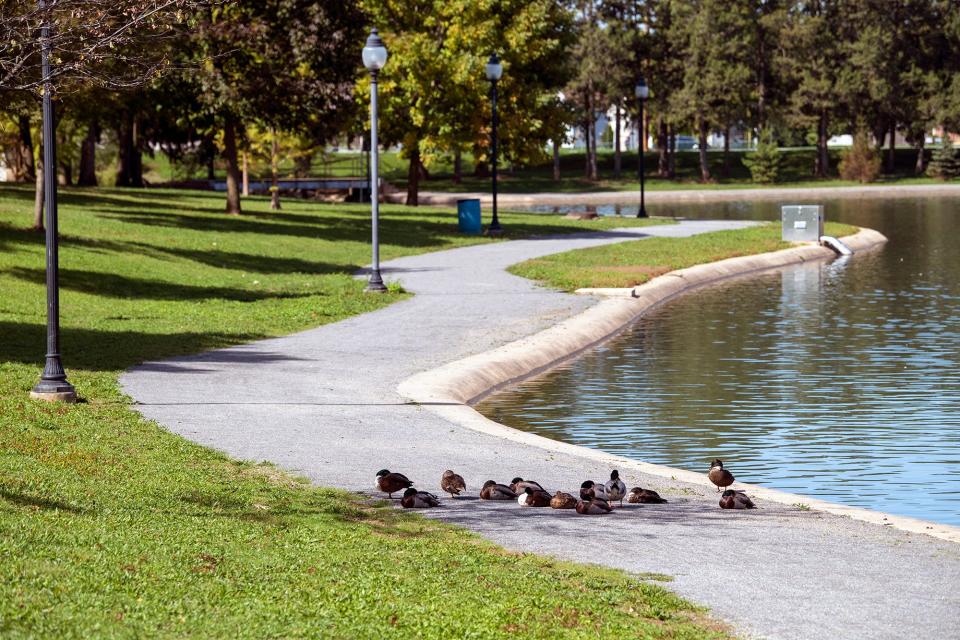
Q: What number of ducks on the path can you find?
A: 13